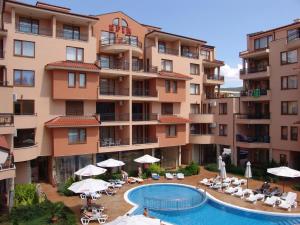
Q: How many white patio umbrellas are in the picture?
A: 9